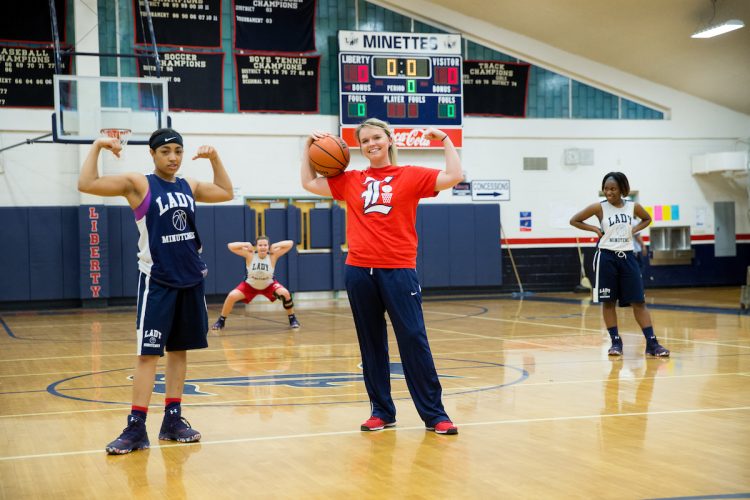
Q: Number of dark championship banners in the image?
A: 7